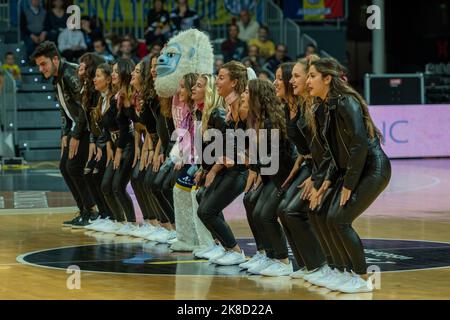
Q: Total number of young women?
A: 12